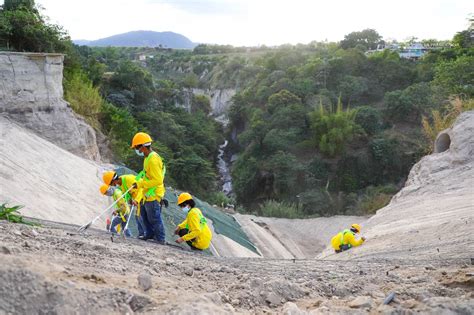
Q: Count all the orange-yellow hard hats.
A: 5